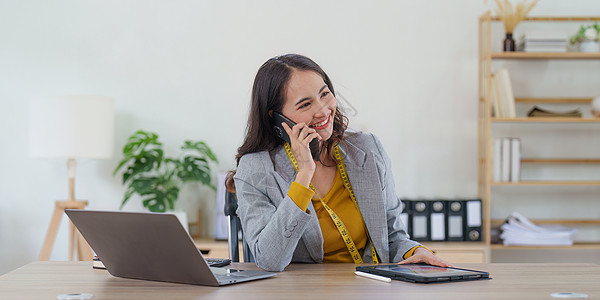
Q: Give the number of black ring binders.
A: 5